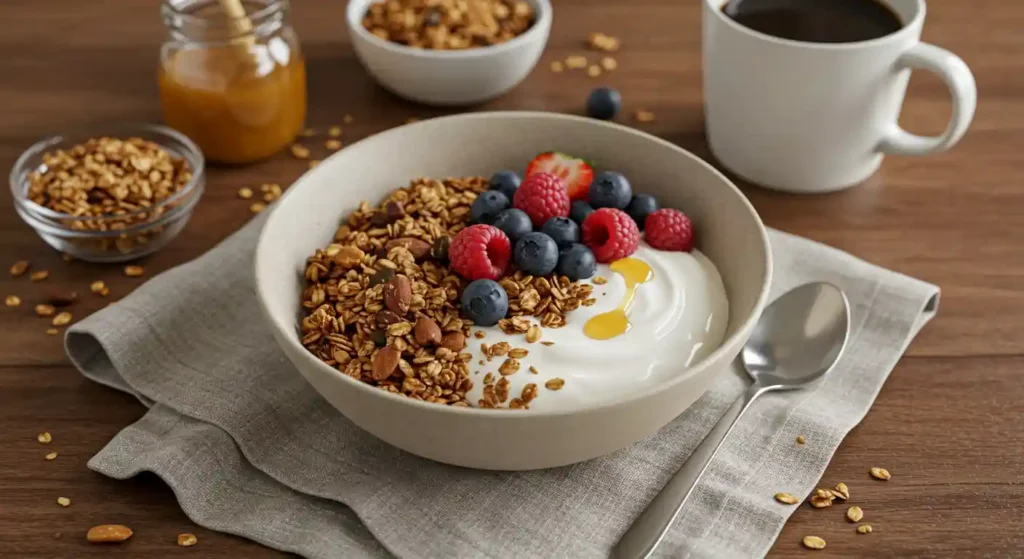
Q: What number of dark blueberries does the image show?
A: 11